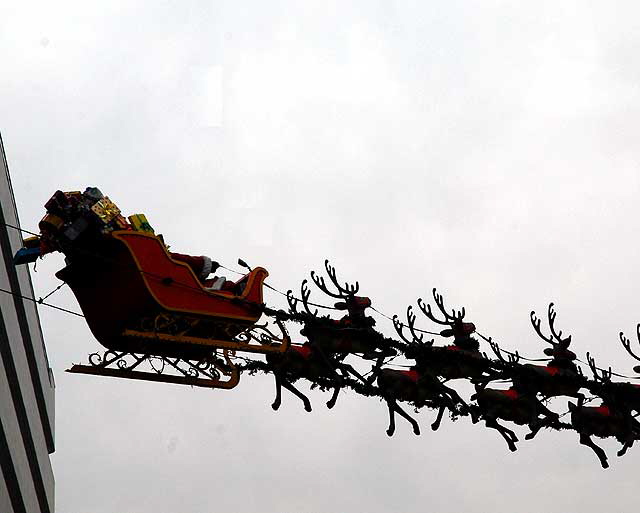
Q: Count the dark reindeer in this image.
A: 8